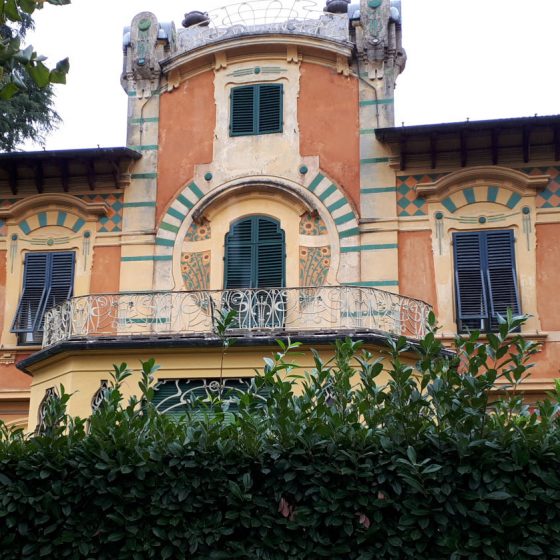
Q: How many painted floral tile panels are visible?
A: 4